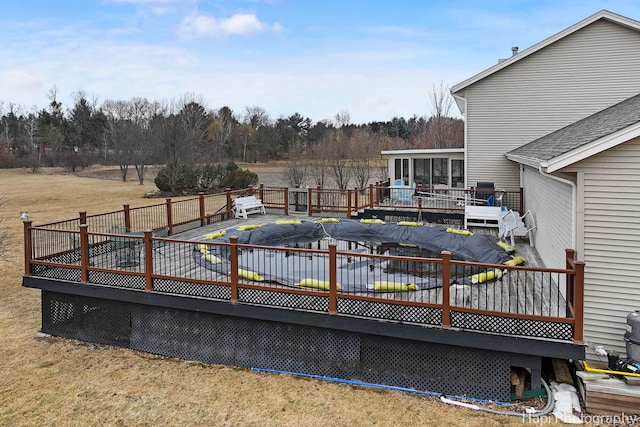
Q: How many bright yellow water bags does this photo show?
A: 15